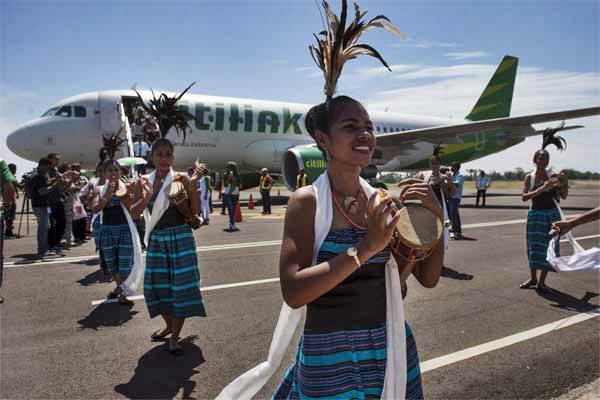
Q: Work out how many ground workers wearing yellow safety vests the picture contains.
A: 2